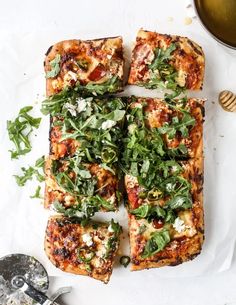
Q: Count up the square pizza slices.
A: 8